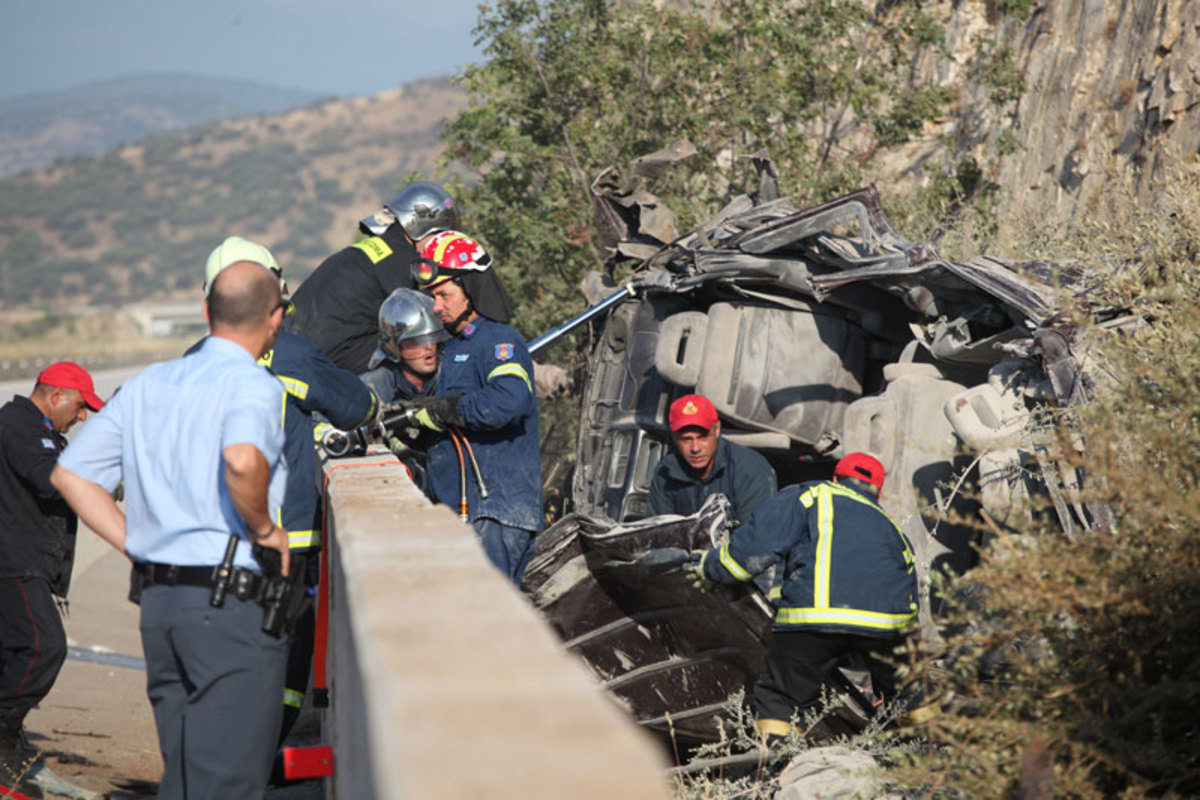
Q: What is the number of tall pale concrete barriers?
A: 1